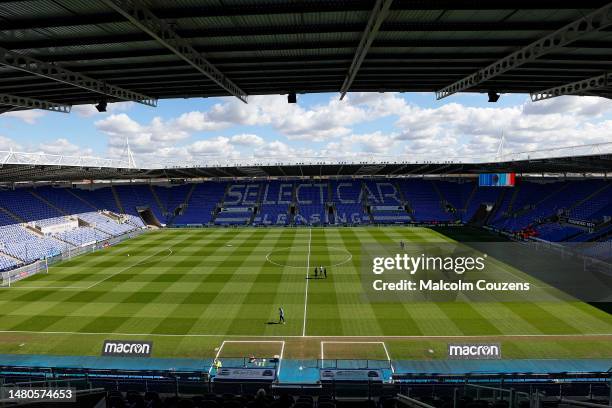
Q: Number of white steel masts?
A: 2